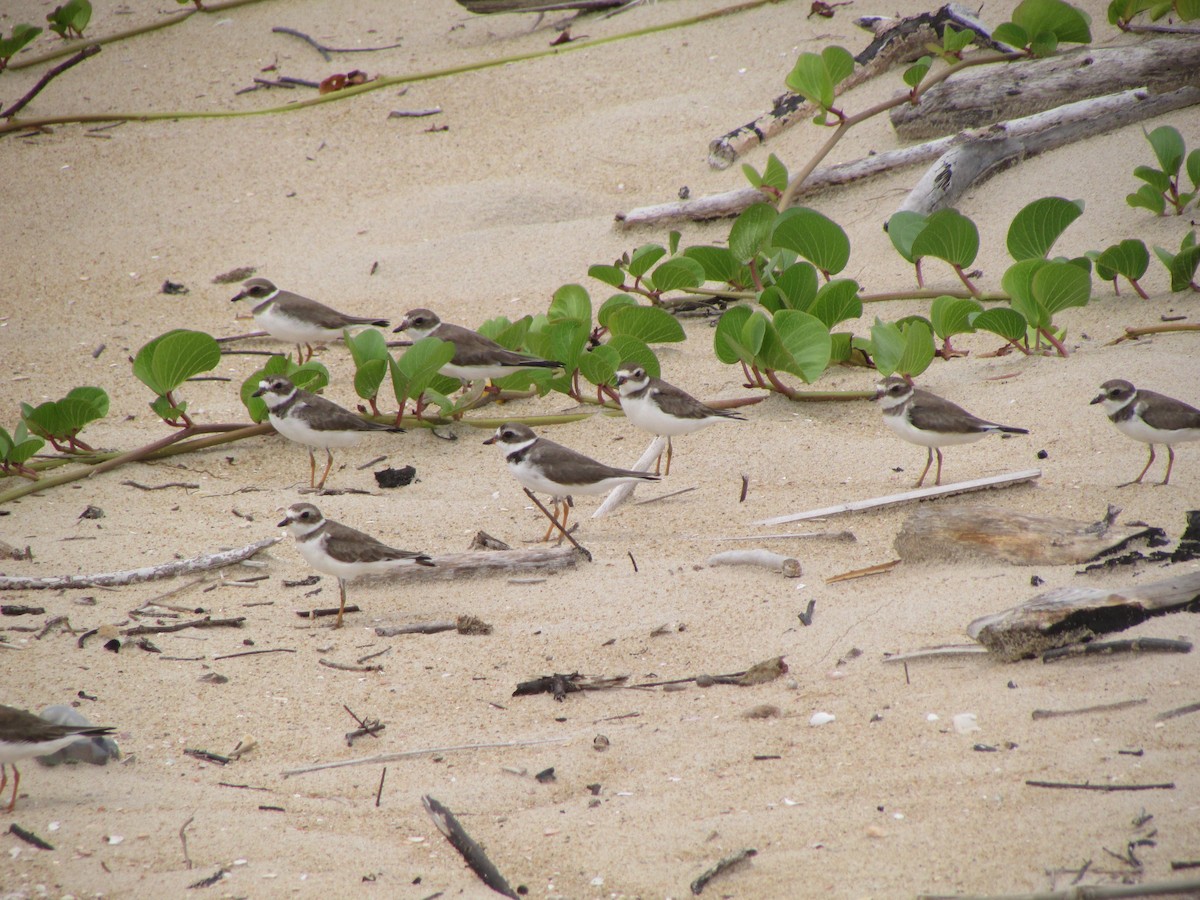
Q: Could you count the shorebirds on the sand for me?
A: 9